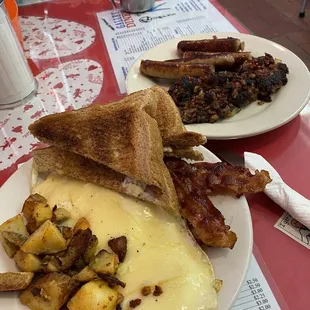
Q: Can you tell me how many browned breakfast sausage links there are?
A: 4